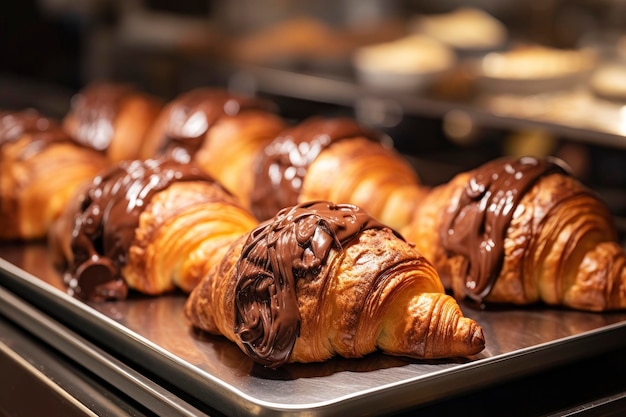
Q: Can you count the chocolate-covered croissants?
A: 7